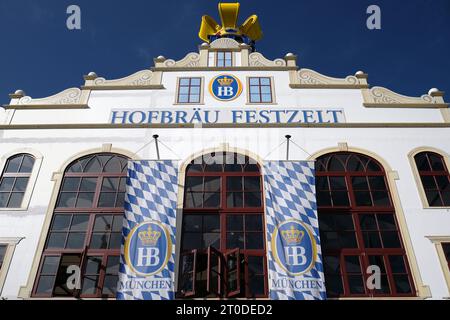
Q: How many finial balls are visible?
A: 8